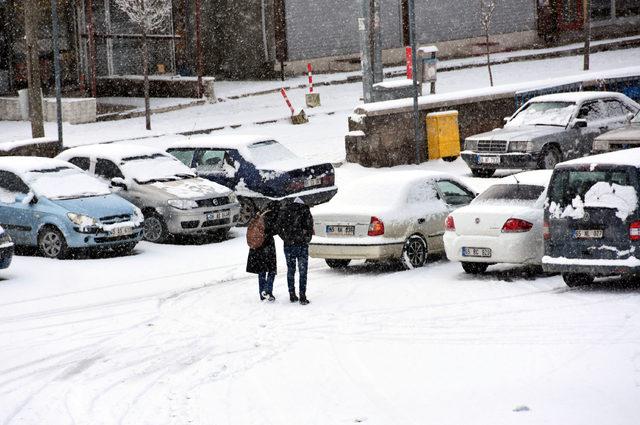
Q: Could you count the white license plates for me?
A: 7